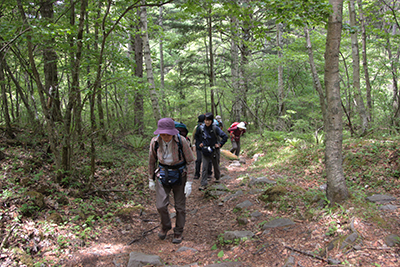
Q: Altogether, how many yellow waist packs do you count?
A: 0